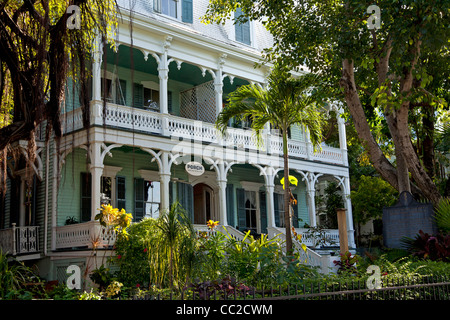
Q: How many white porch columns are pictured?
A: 12